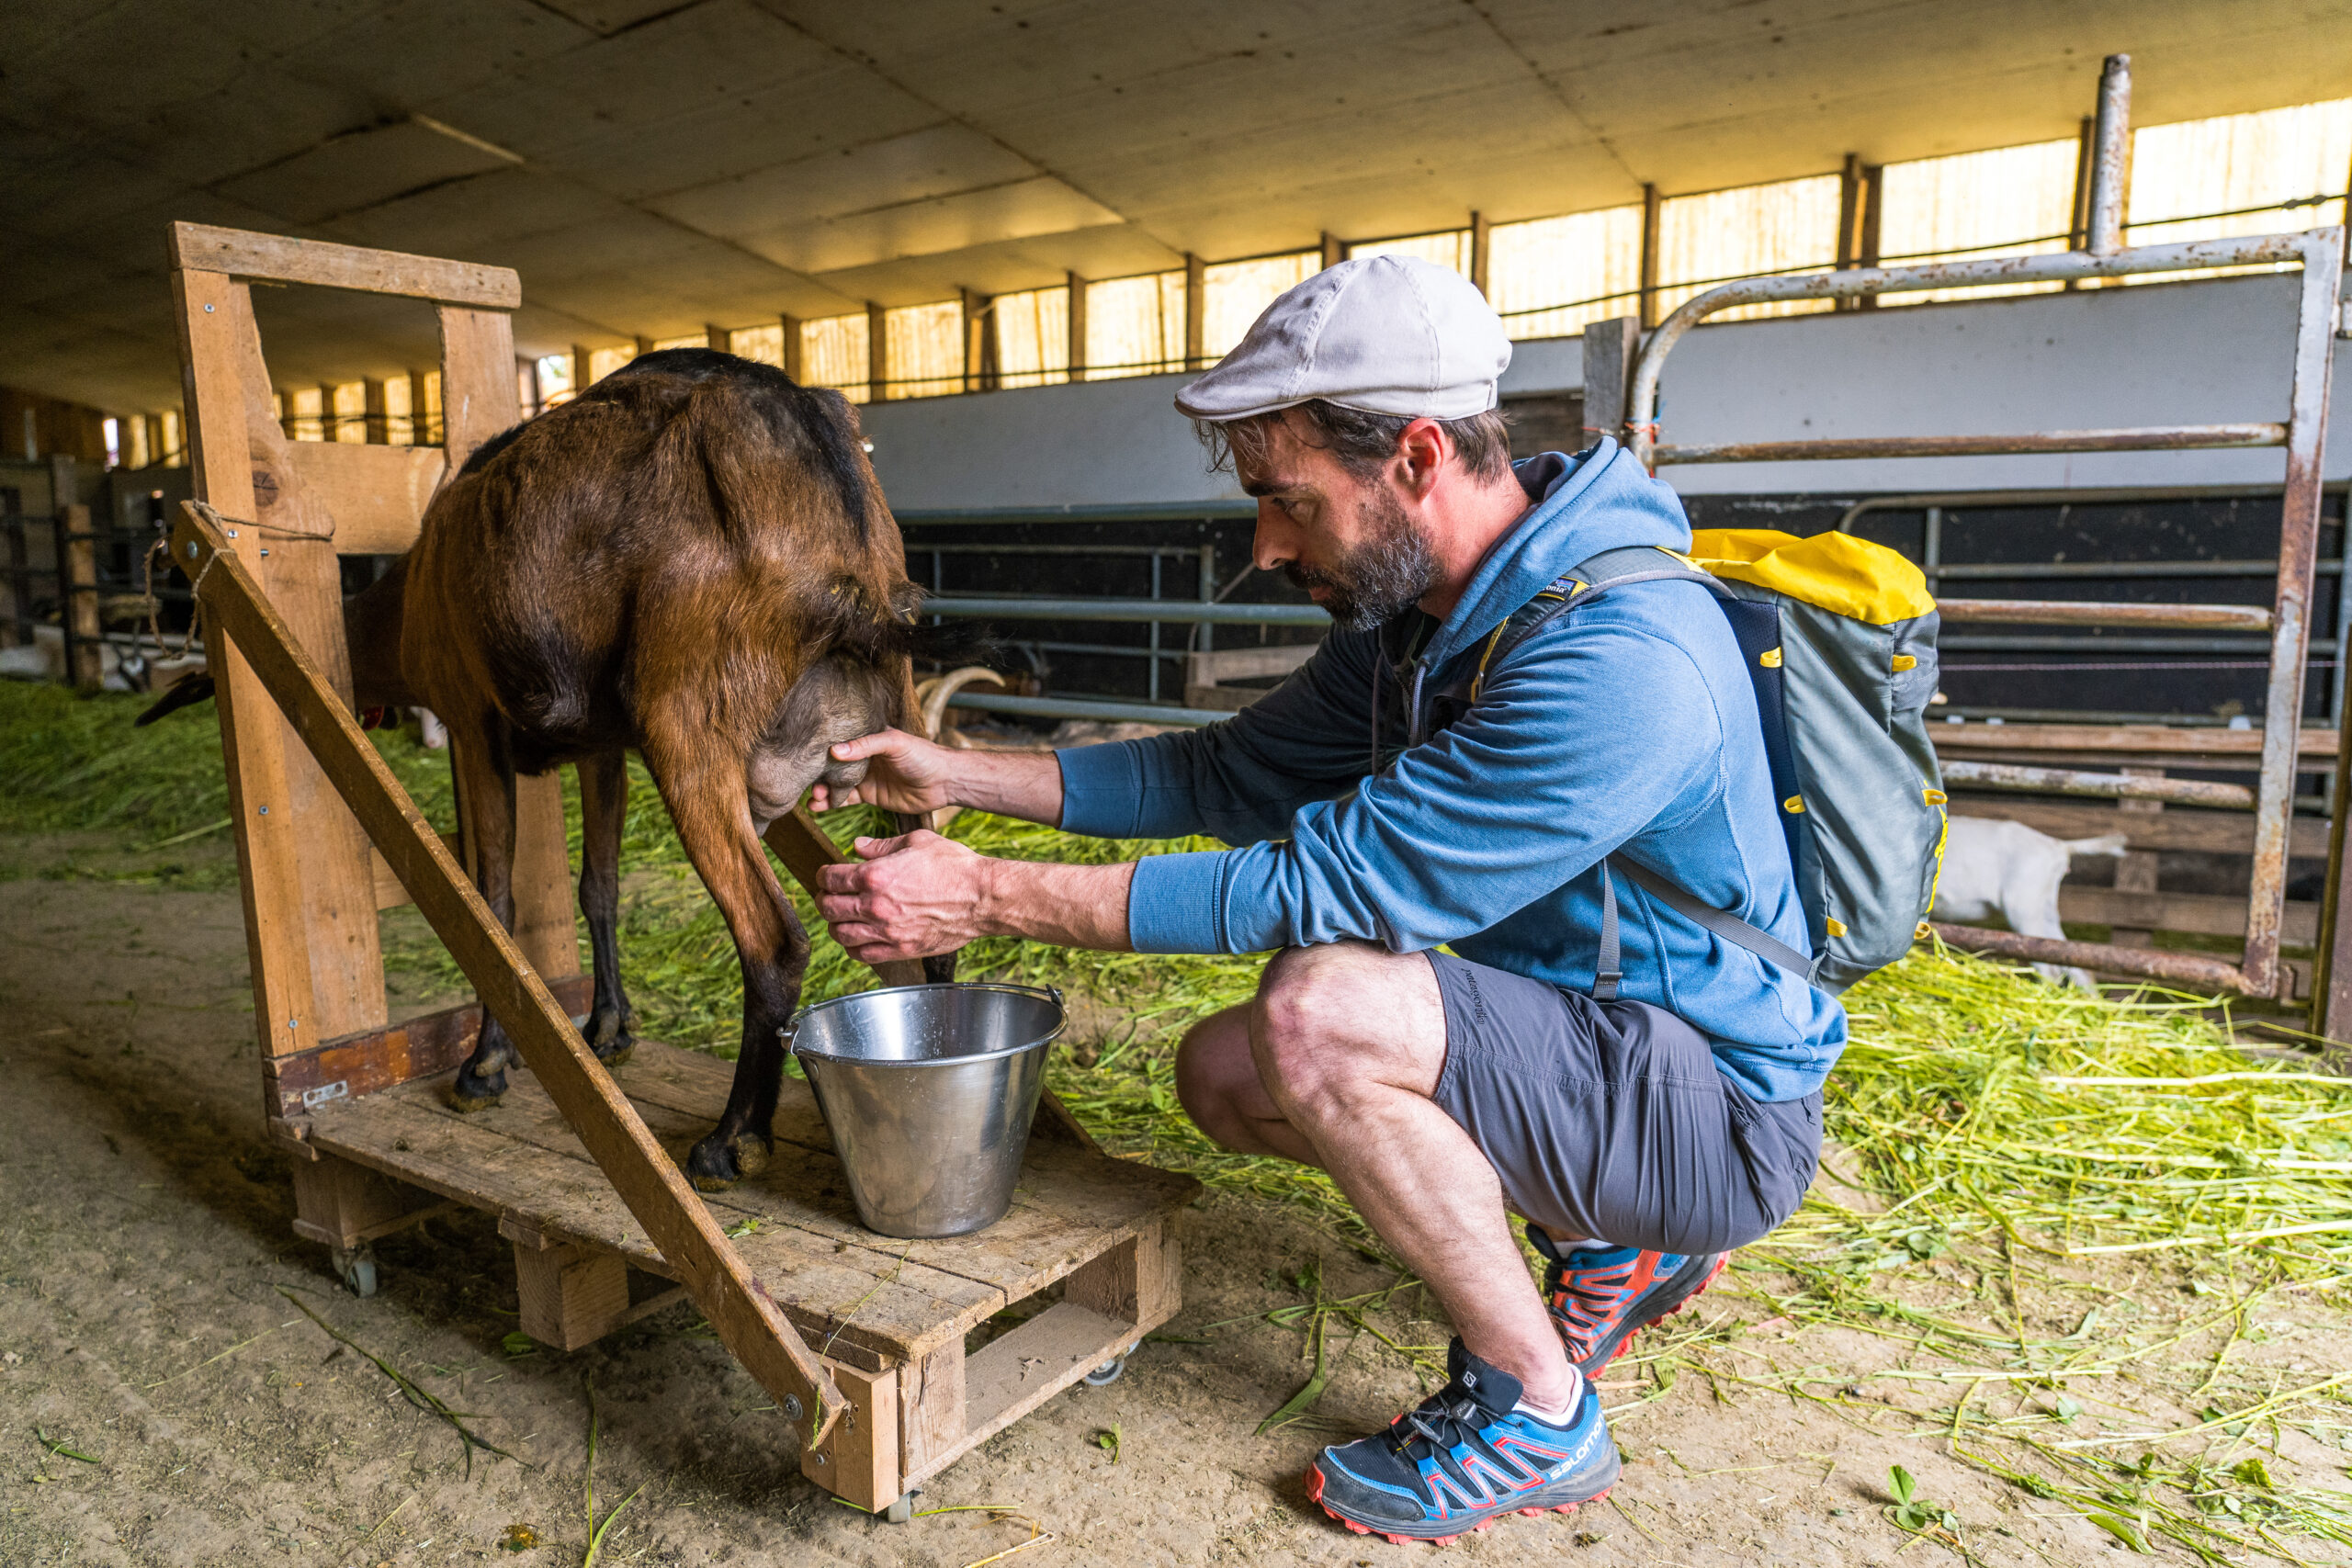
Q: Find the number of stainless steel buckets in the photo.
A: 1